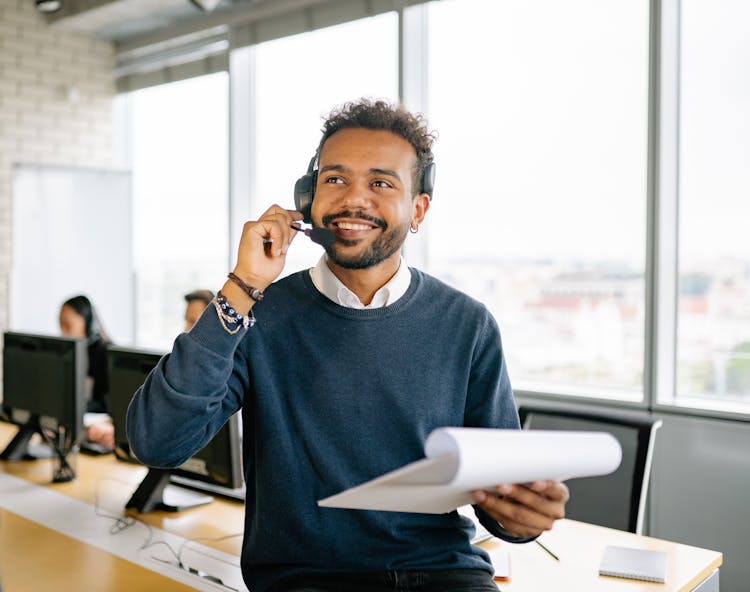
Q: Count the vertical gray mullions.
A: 3